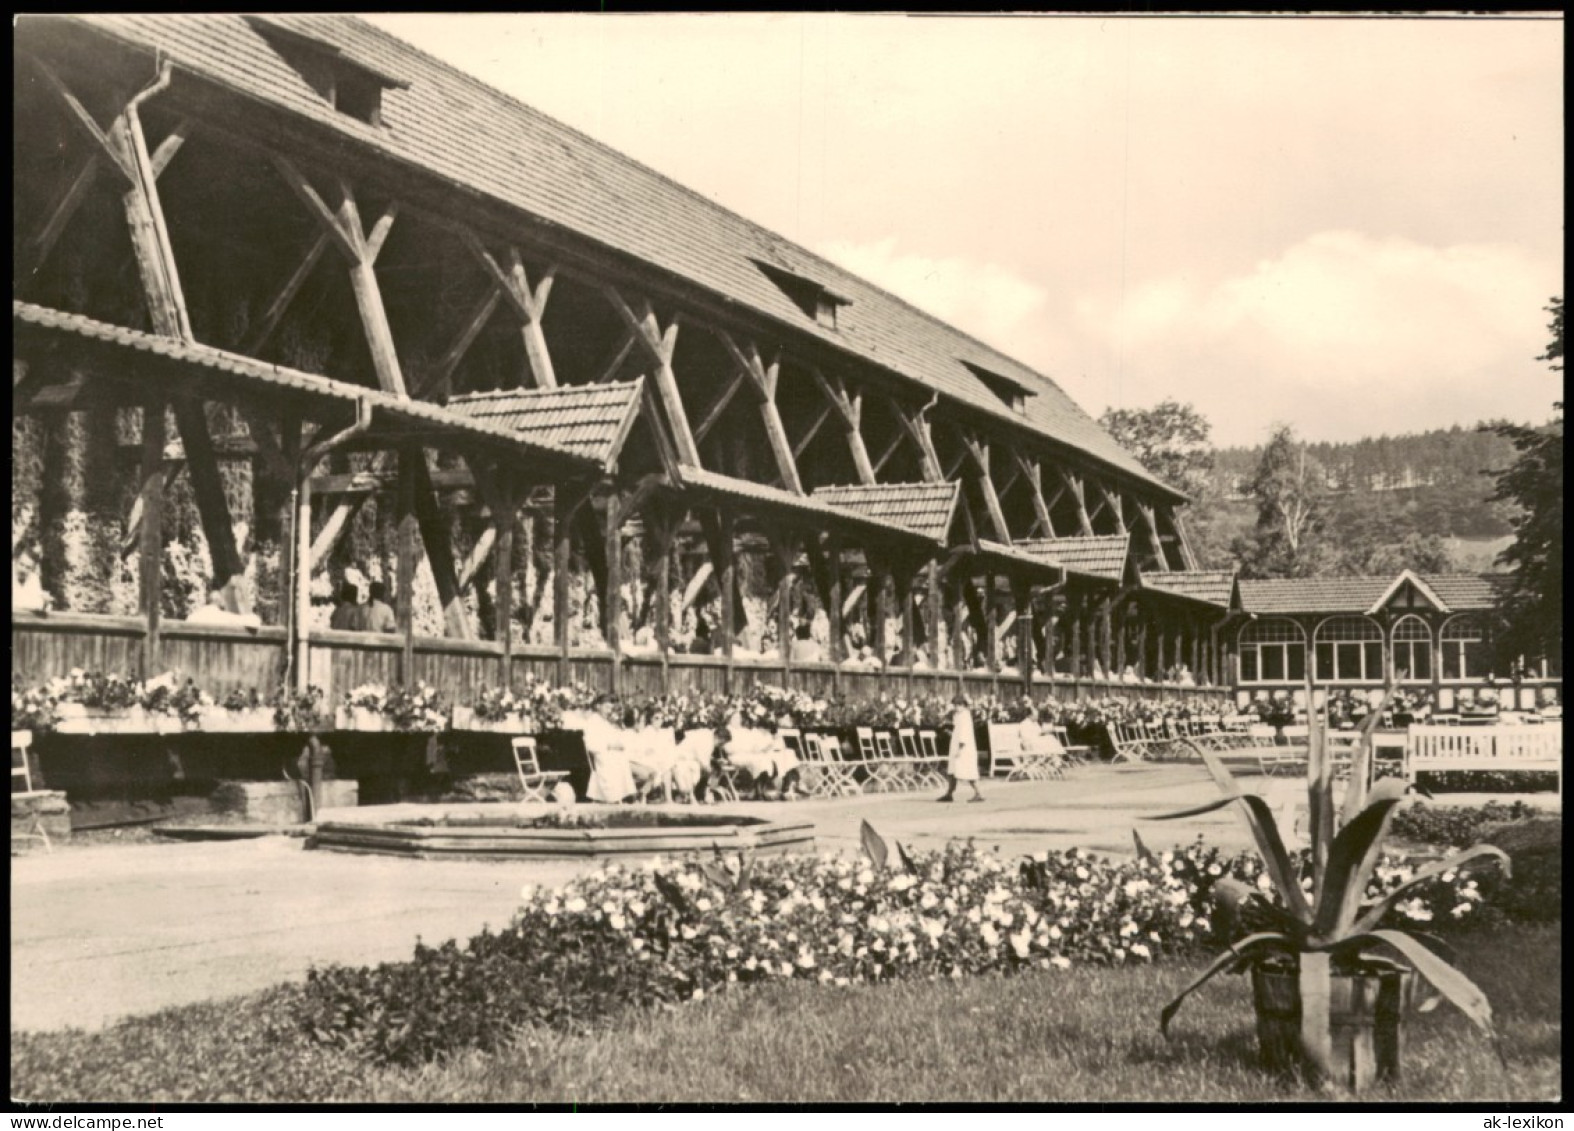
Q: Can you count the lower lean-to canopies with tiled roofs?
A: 4